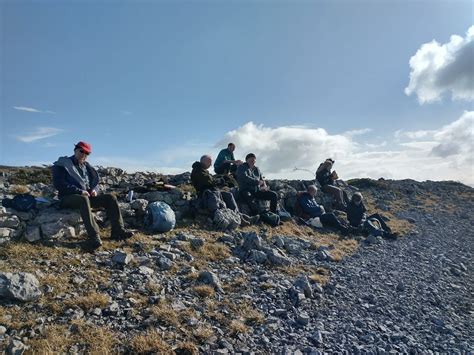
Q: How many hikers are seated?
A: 7